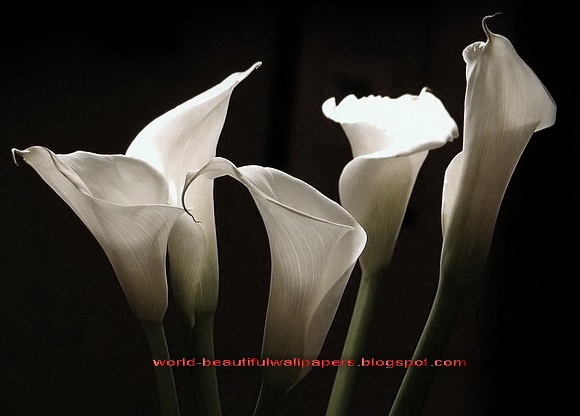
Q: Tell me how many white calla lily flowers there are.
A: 5